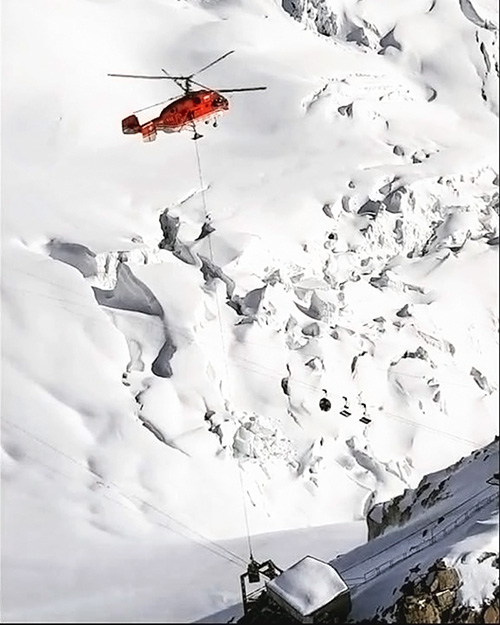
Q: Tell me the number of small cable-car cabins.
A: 3